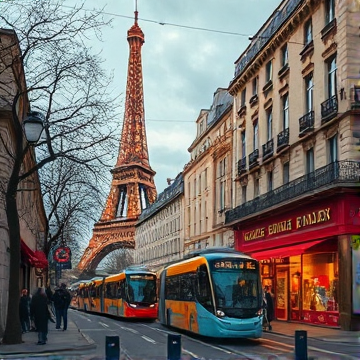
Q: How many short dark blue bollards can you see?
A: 3